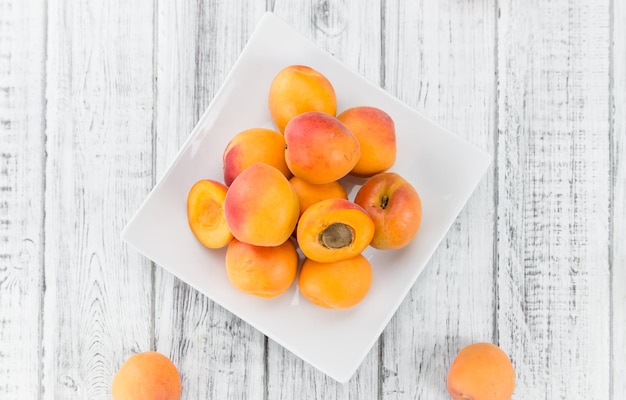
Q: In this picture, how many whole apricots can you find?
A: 11